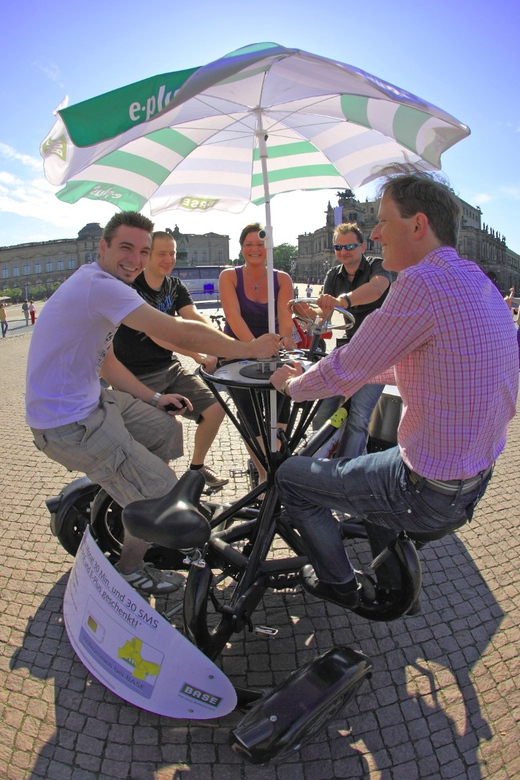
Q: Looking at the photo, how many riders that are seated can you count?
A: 5